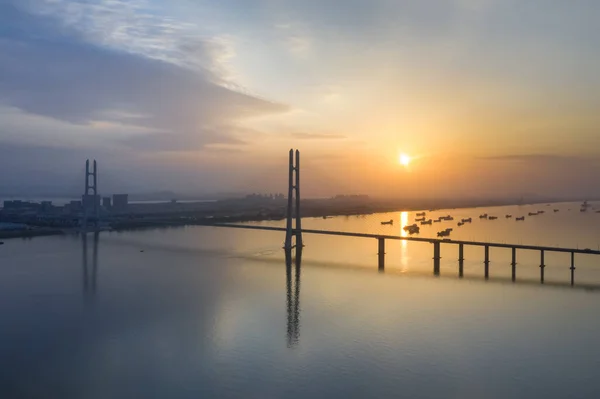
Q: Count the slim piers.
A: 7